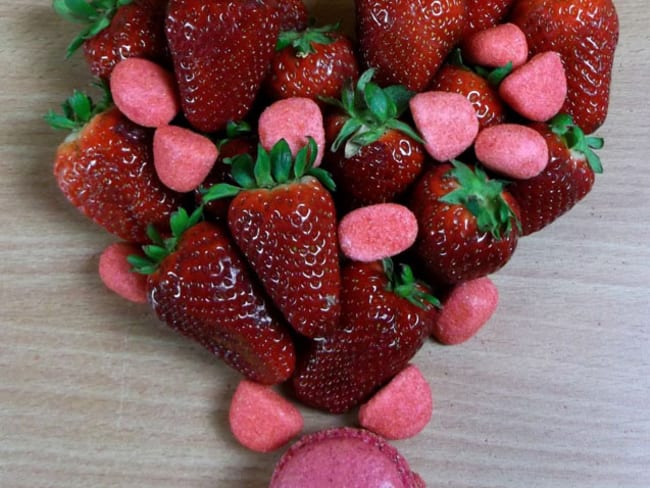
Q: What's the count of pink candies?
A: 12